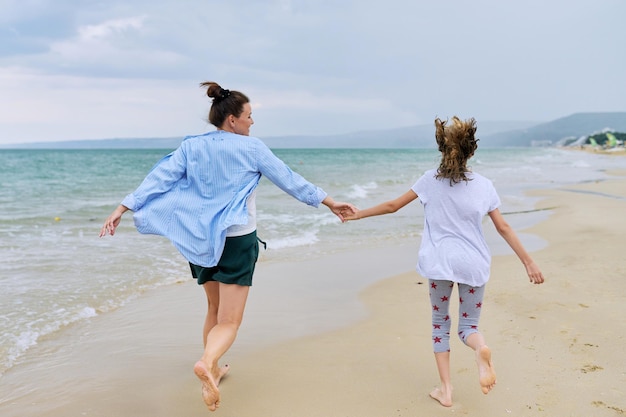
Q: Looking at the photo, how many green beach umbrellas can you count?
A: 2